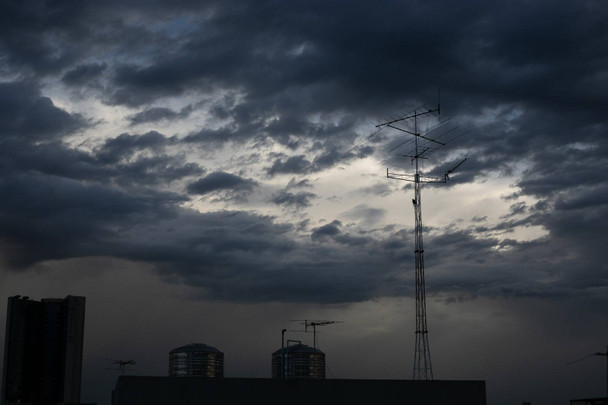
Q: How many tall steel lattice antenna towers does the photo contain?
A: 1